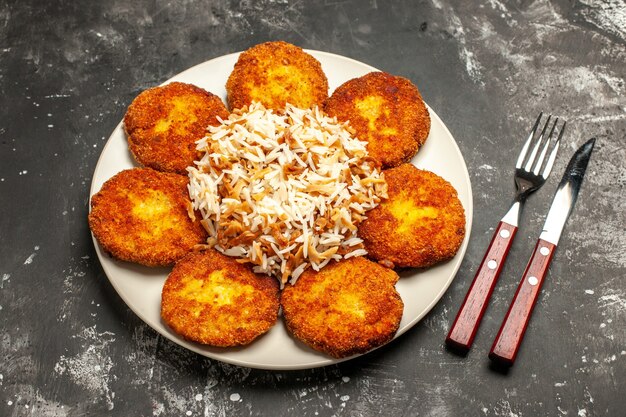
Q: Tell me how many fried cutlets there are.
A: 7